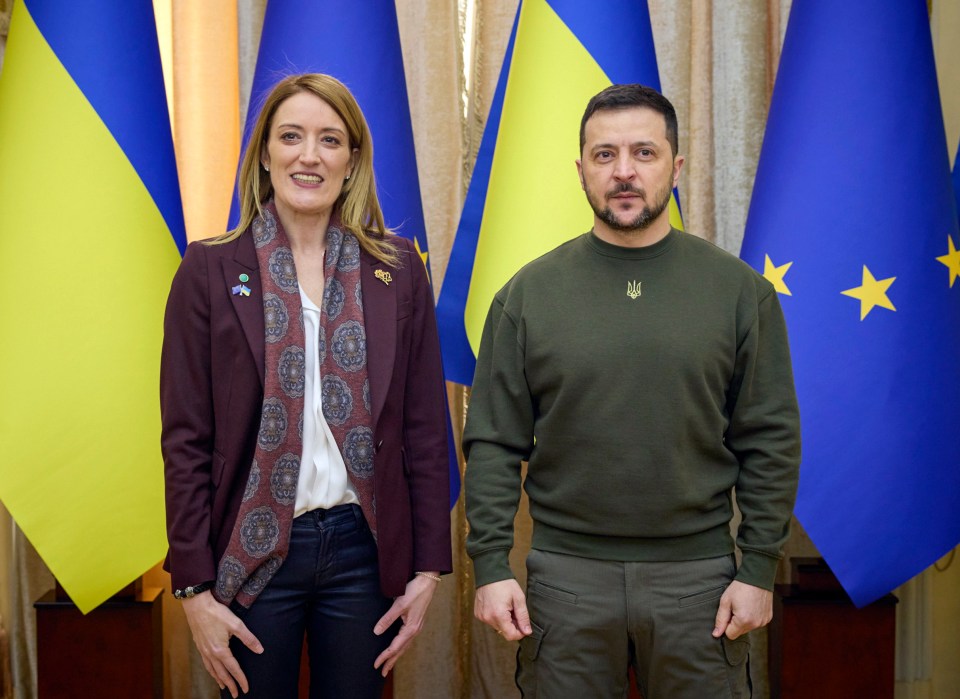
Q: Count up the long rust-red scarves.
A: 1